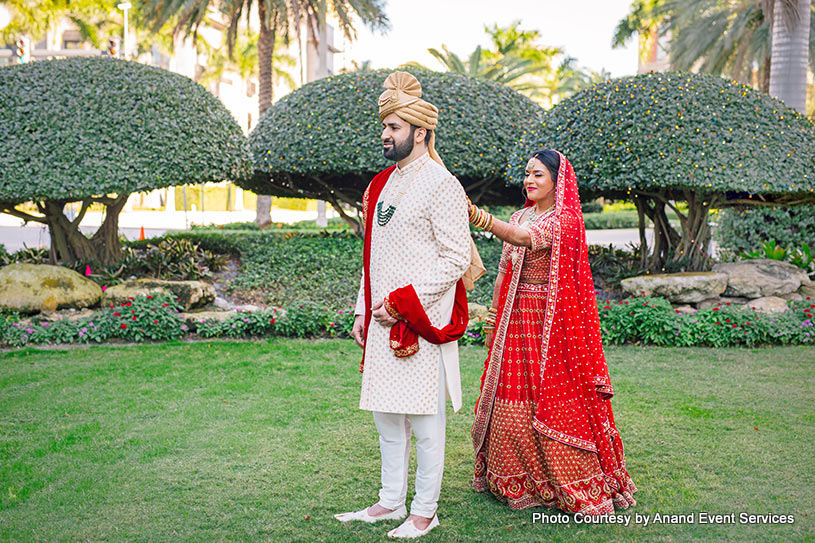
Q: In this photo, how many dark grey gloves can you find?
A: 0